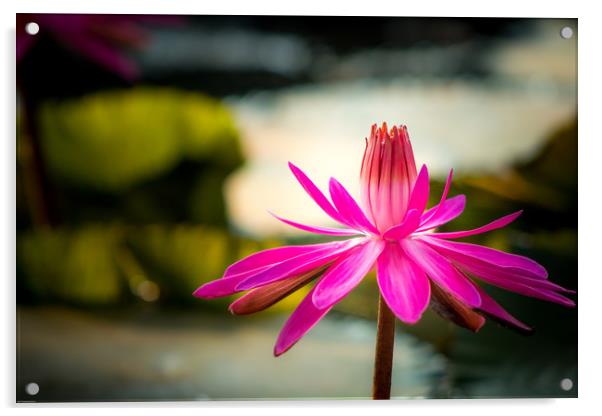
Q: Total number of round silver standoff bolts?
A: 4